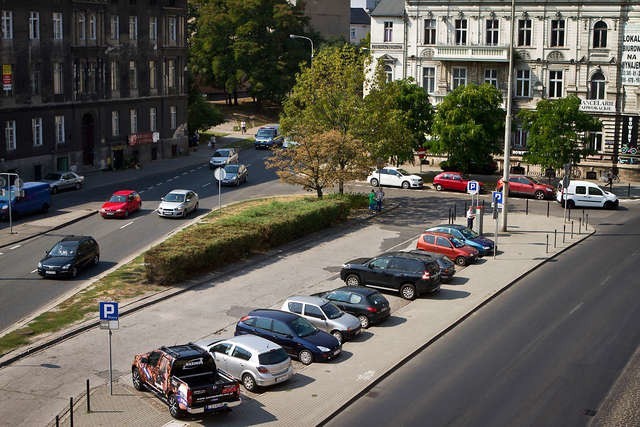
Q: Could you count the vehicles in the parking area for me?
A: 9